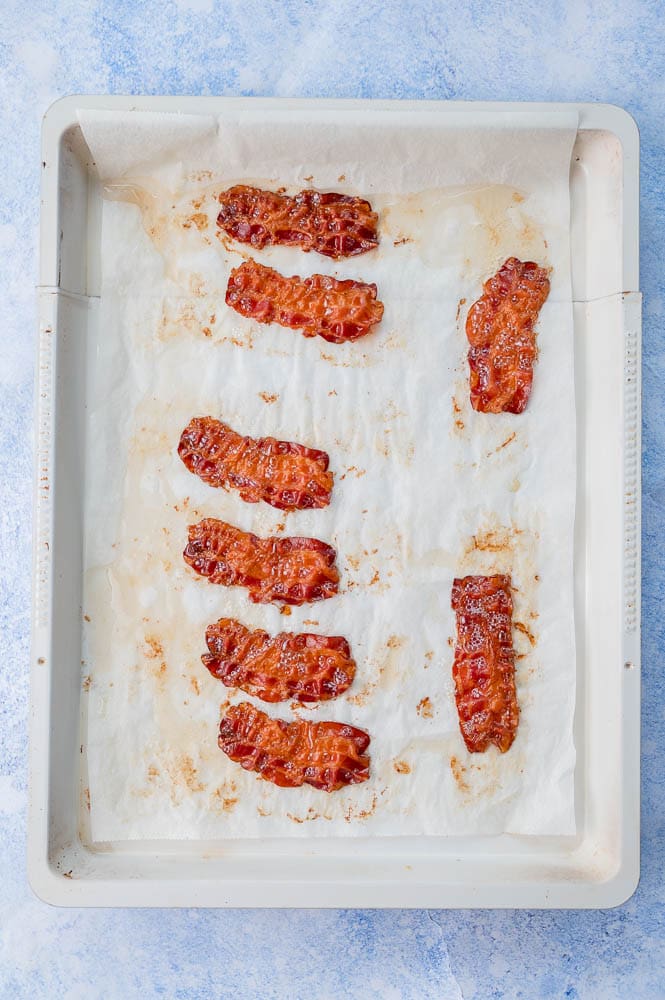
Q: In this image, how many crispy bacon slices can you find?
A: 8